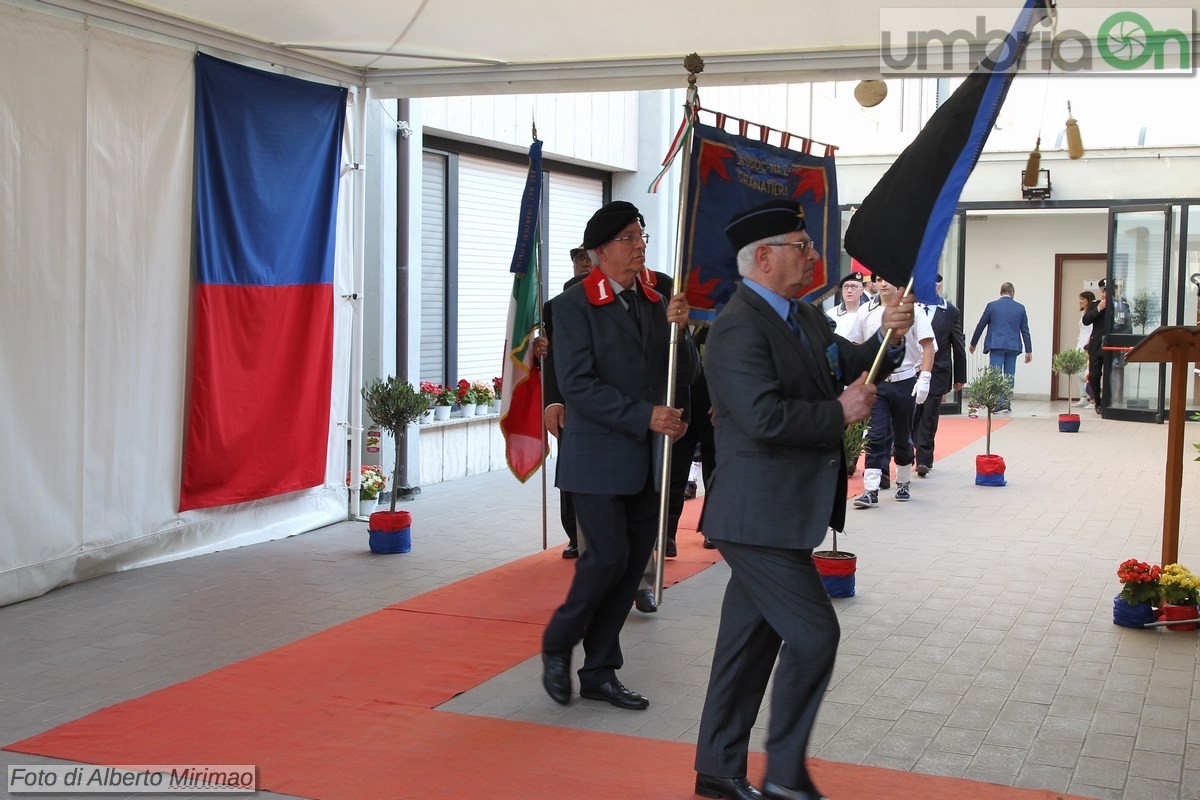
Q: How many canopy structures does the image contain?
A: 1